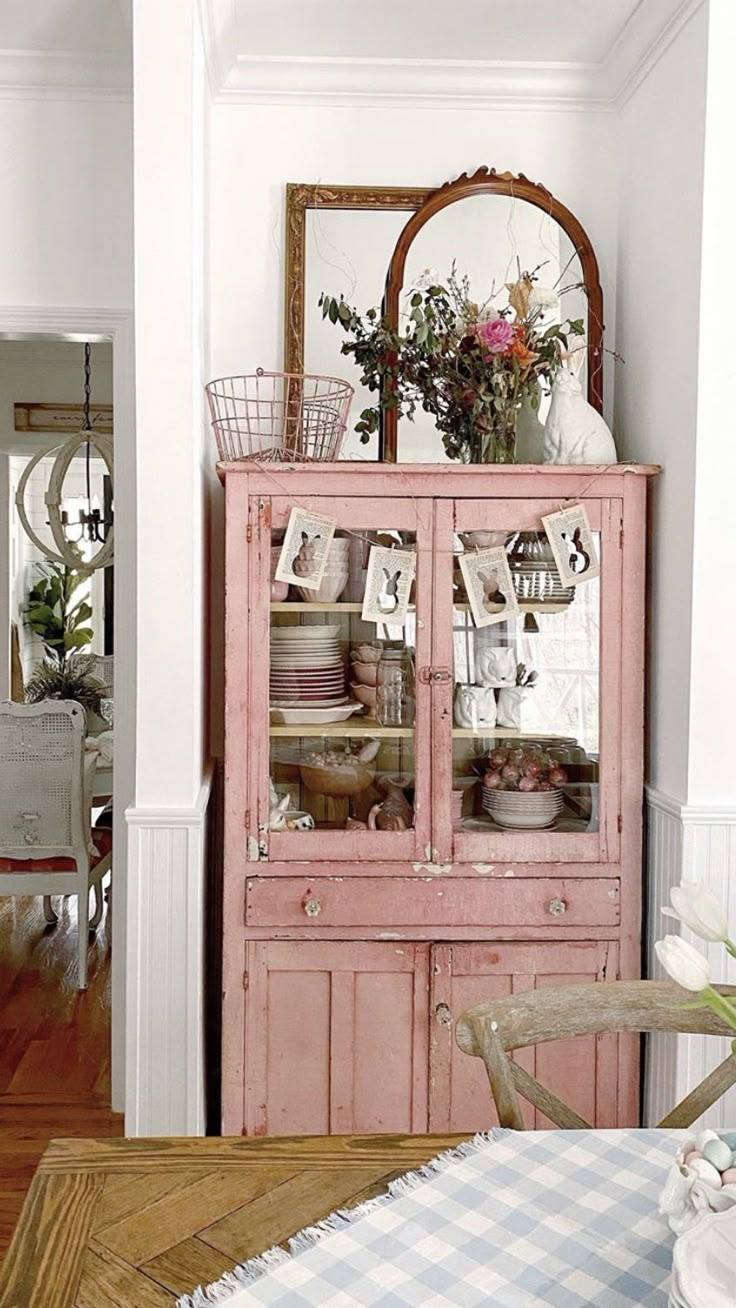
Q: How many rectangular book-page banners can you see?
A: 4